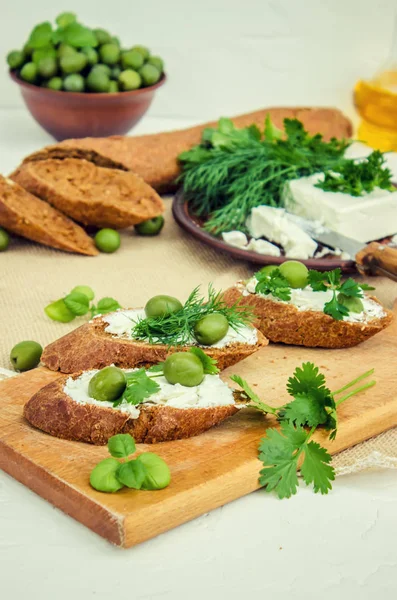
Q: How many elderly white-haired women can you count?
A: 0